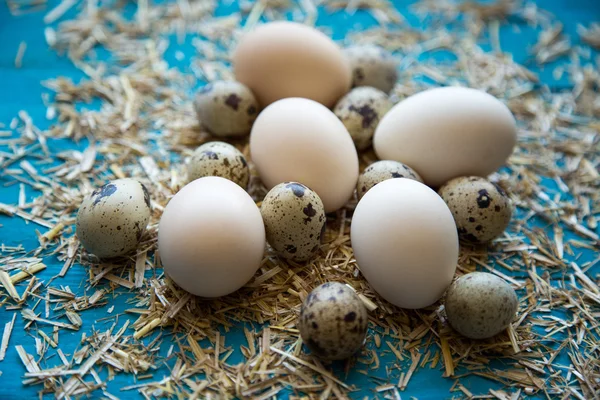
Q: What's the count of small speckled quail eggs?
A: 10